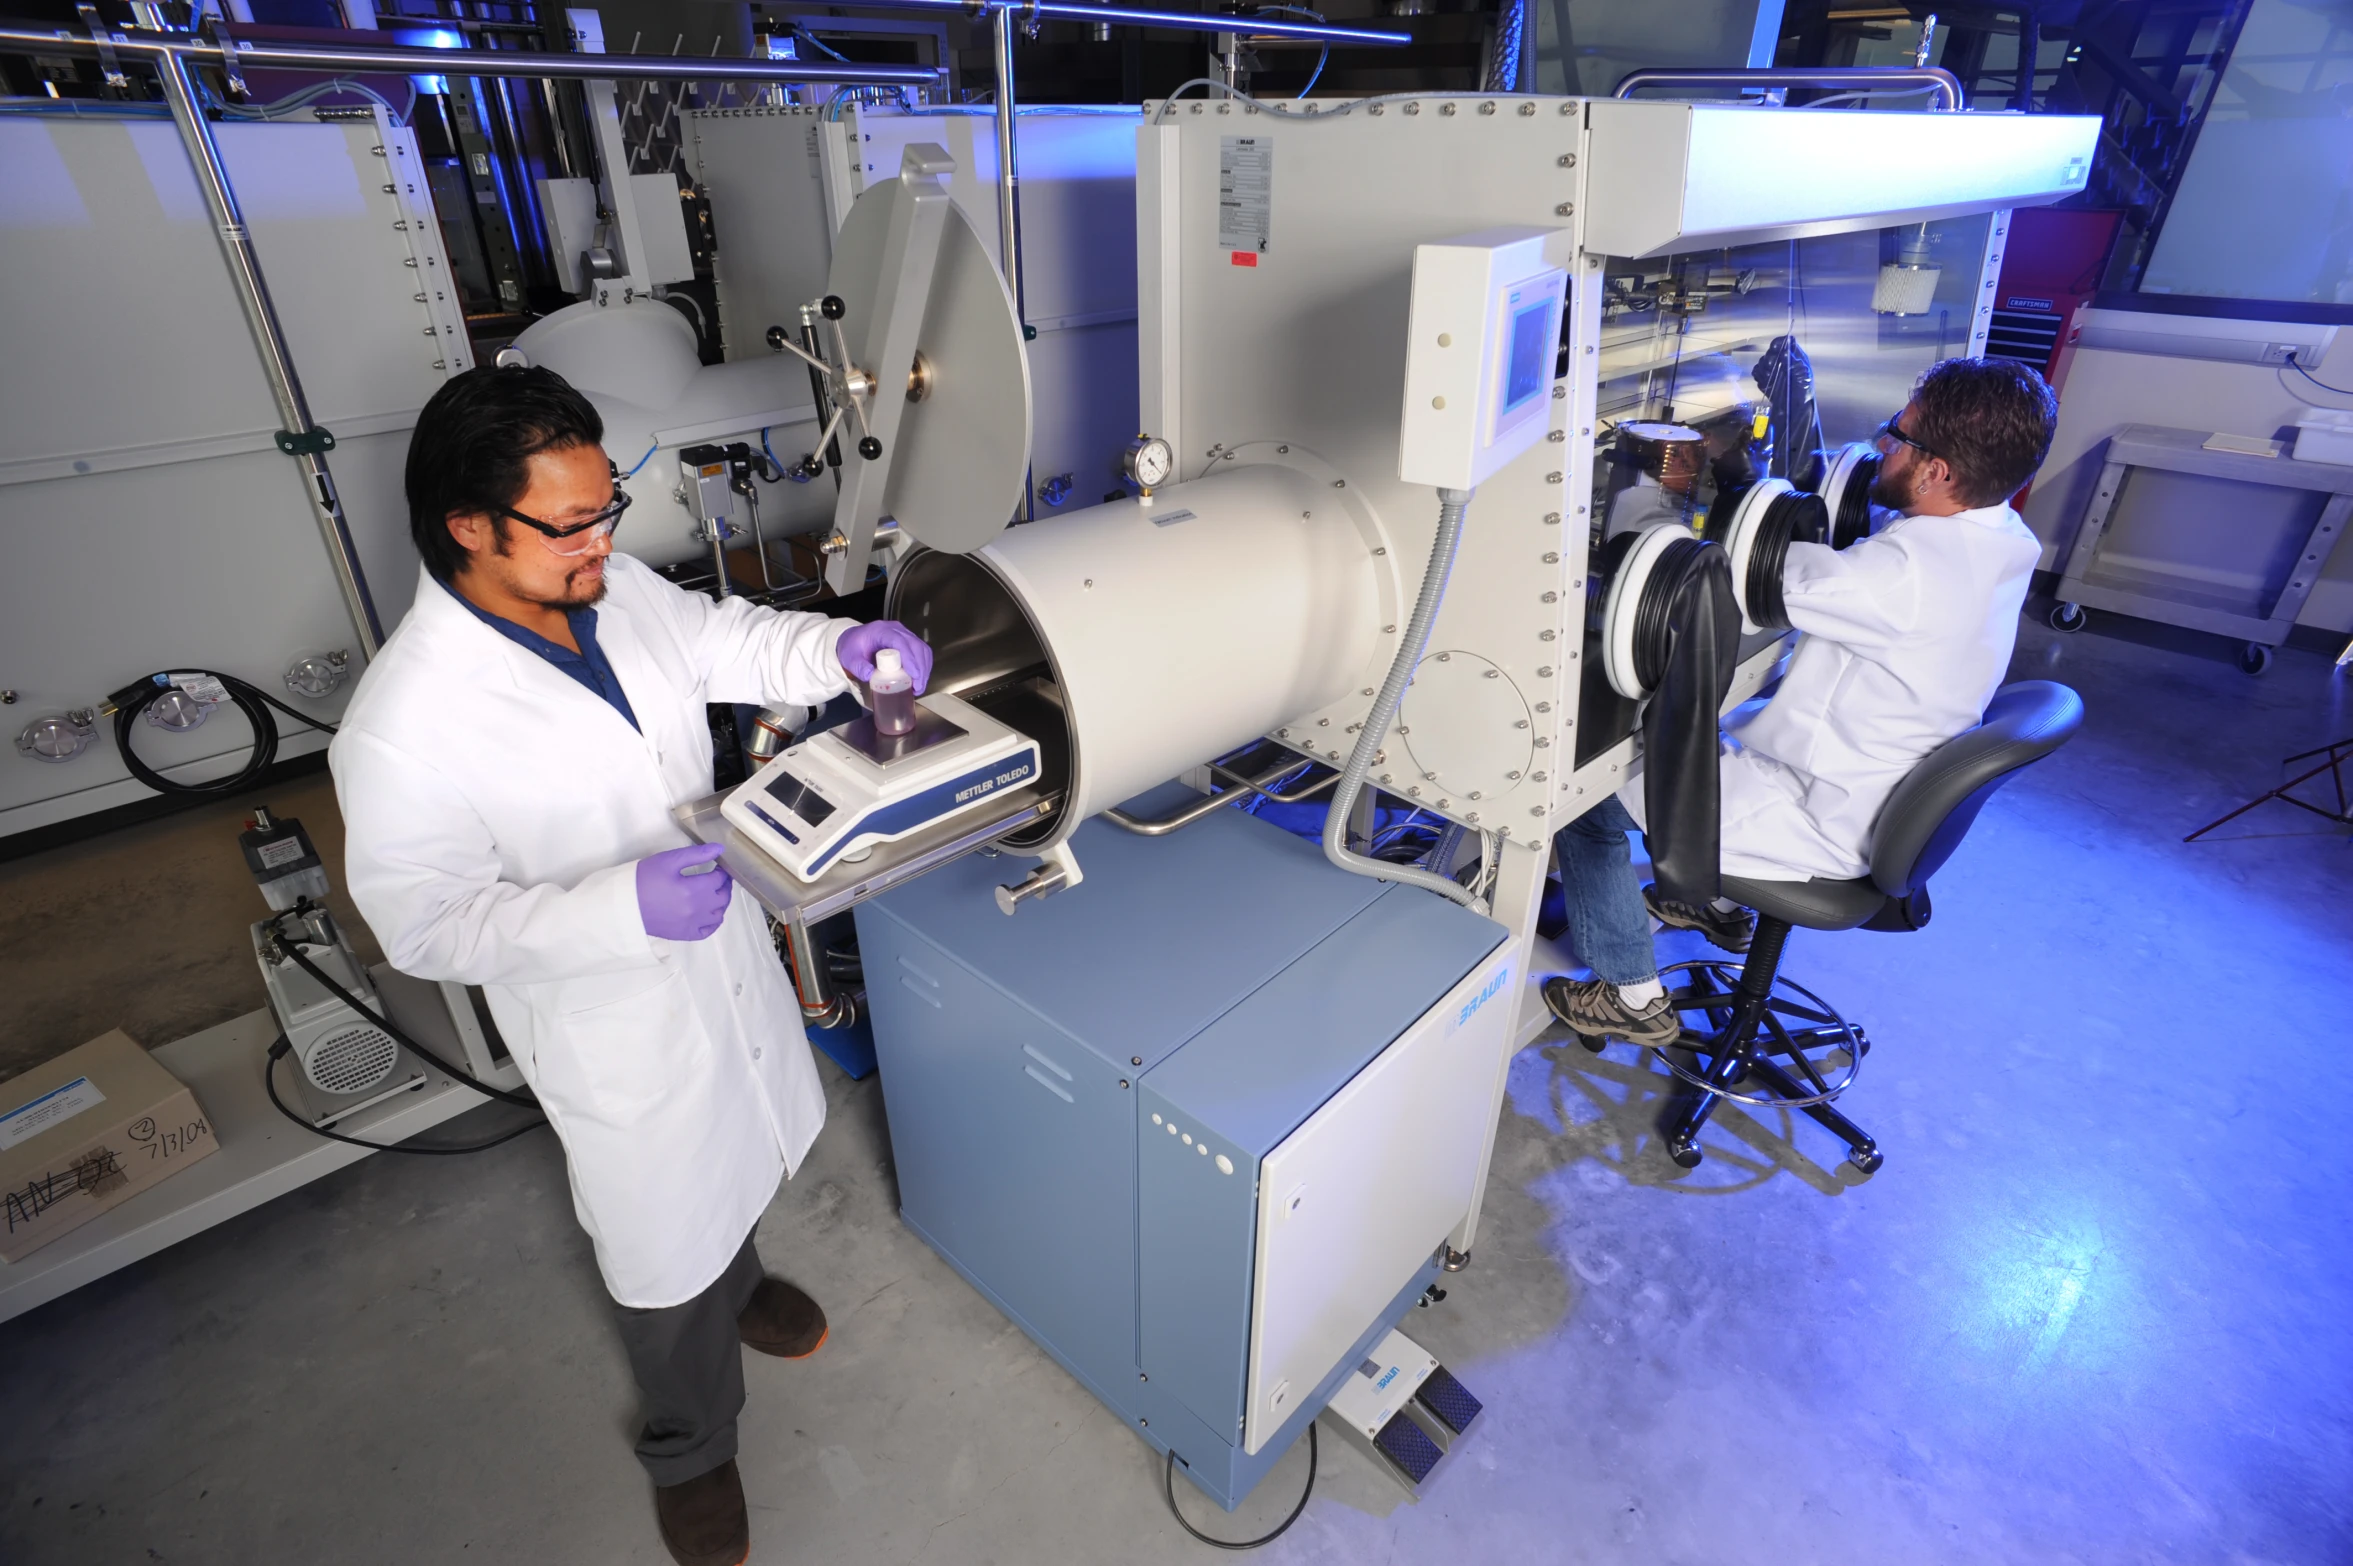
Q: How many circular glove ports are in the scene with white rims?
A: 3